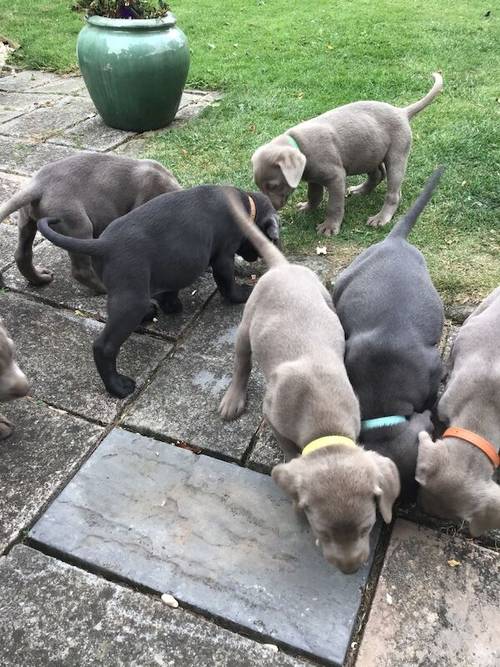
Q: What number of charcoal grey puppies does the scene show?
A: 2